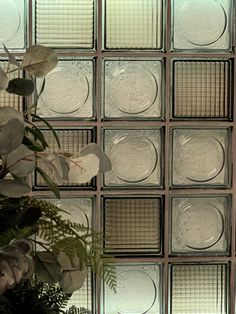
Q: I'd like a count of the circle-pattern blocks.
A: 9